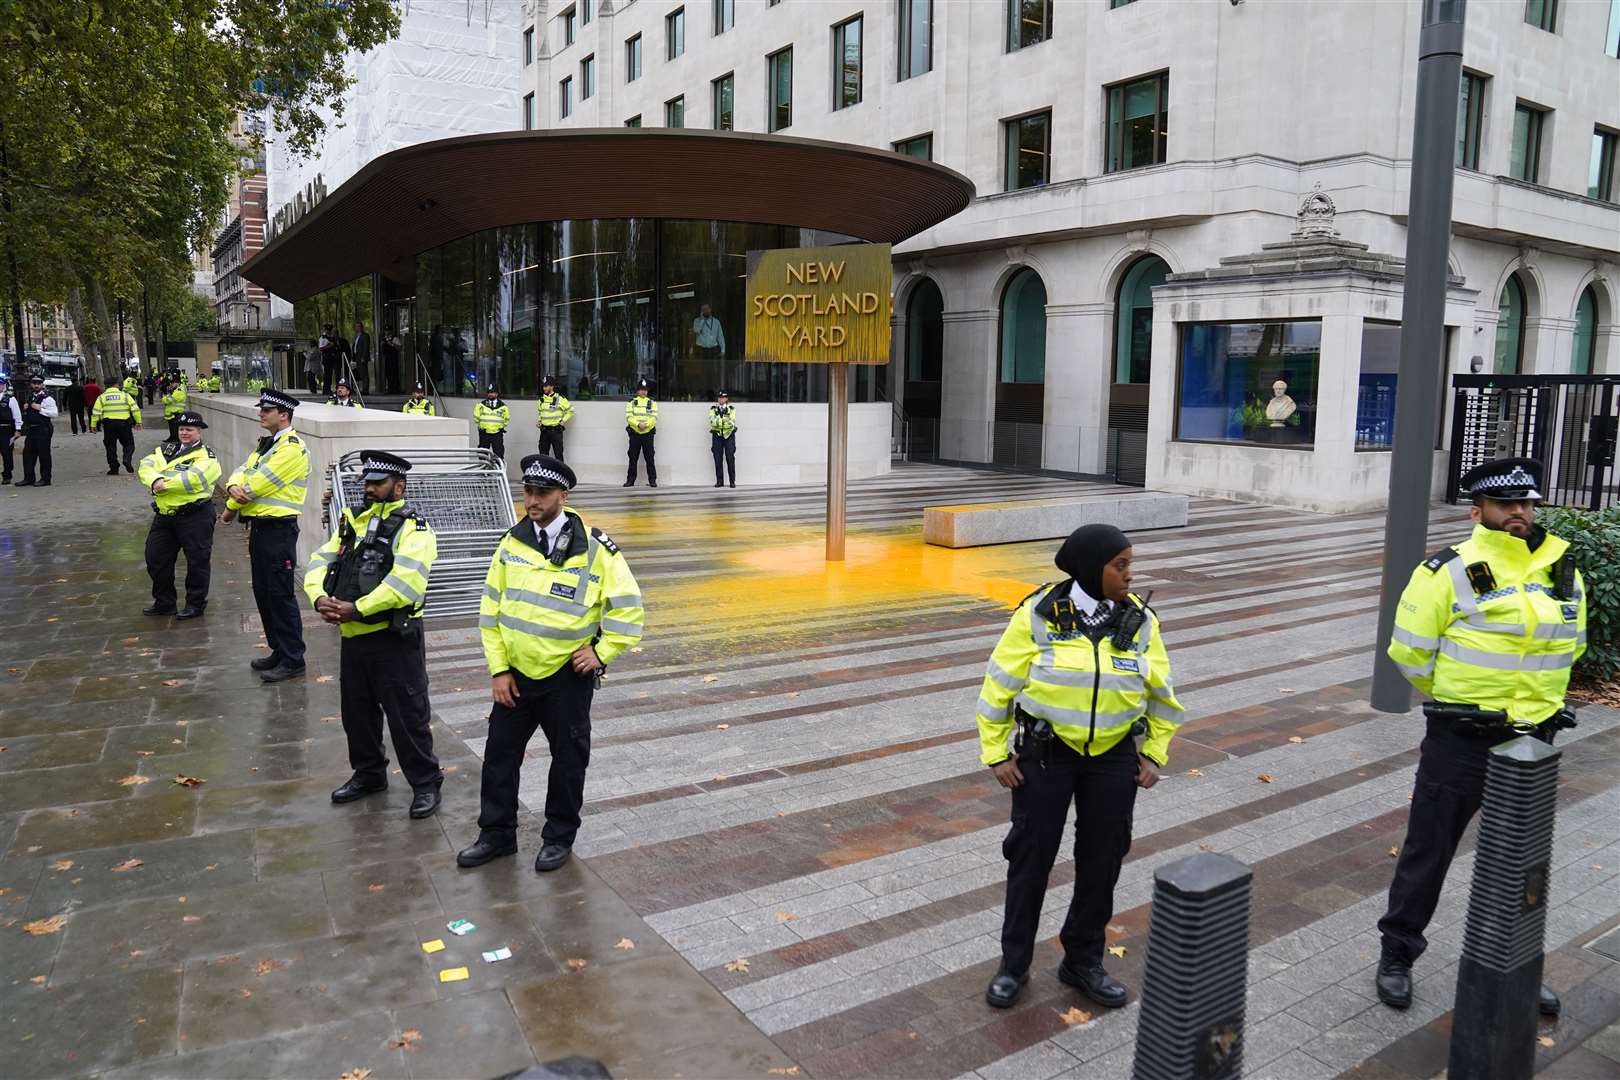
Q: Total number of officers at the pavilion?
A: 6